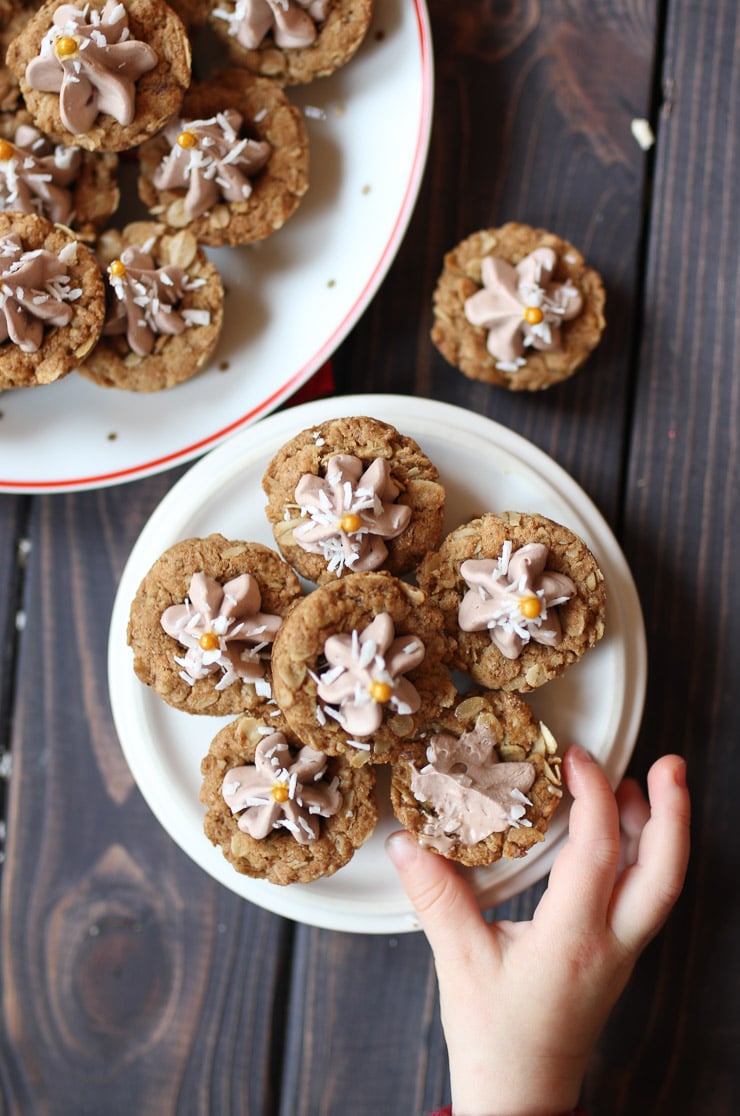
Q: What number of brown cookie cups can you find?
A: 13